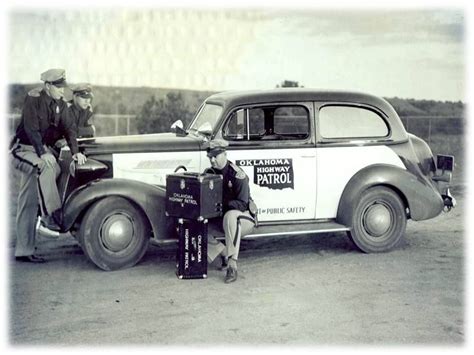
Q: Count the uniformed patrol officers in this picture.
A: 3